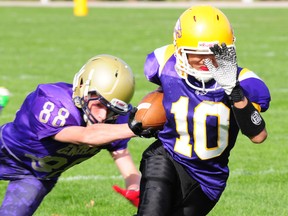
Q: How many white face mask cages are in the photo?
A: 1